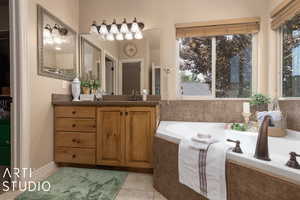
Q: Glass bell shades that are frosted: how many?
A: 5